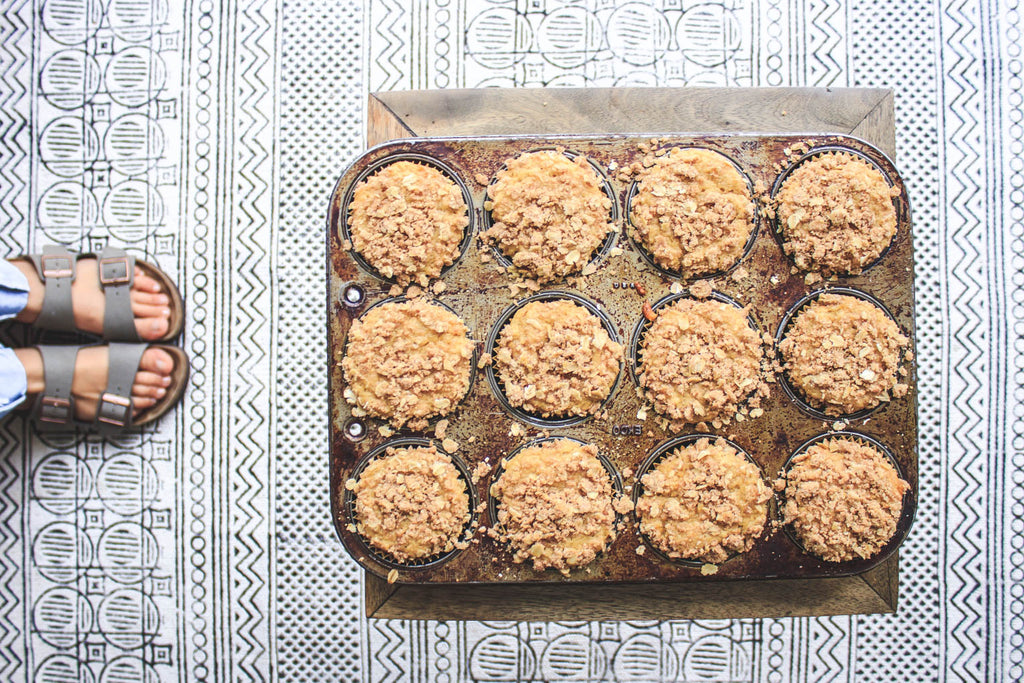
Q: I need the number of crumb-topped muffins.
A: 12